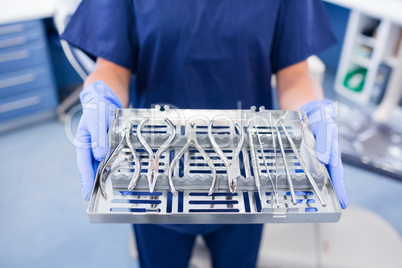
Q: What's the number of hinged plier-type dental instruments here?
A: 4